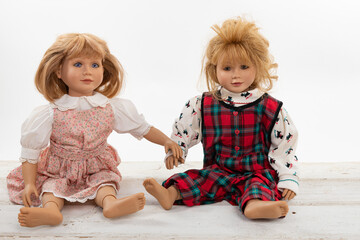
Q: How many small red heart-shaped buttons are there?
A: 3